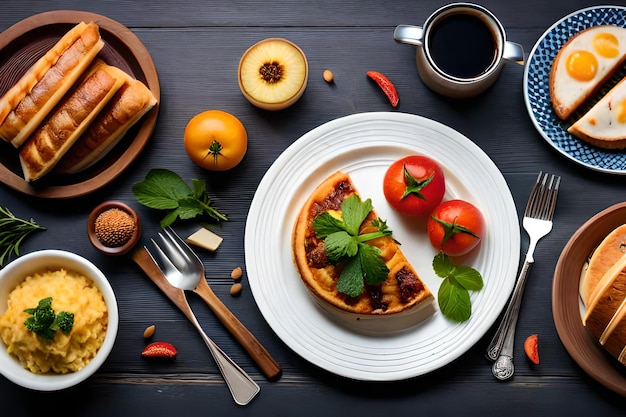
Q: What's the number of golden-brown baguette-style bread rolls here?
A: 3